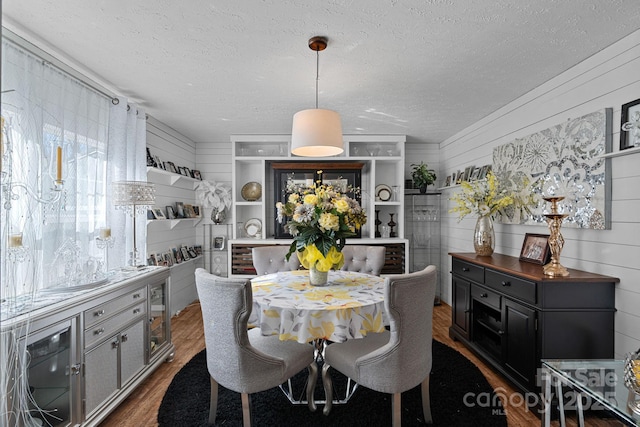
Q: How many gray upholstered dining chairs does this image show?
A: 4